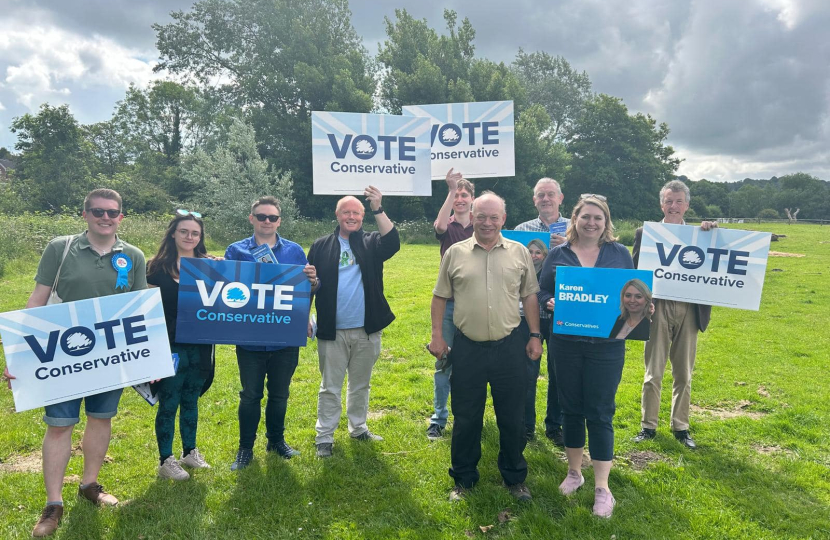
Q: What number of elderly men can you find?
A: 4